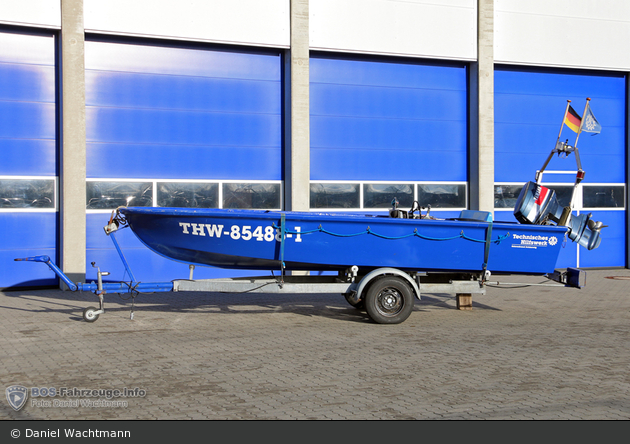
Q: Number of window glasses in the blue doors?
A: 10